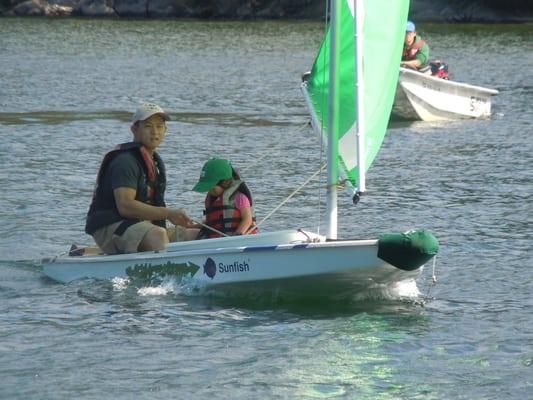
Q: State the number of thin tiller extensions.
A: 1